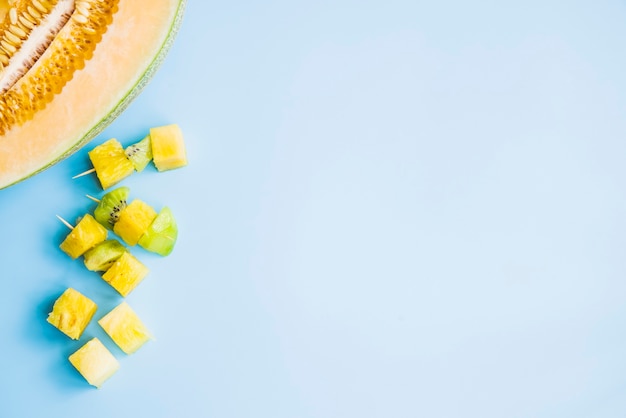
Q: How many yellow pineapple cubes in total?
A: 8